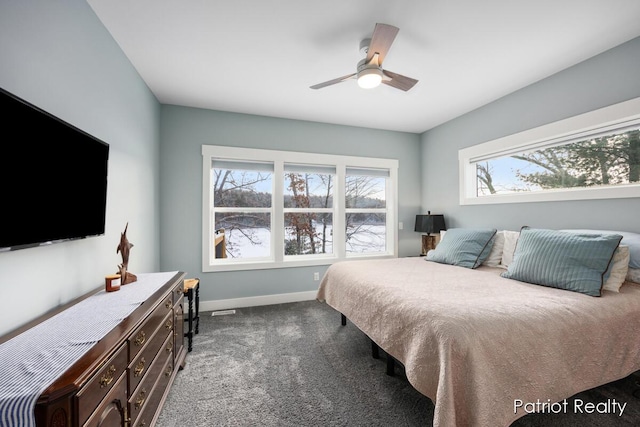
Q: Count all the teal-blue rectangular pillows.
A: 2